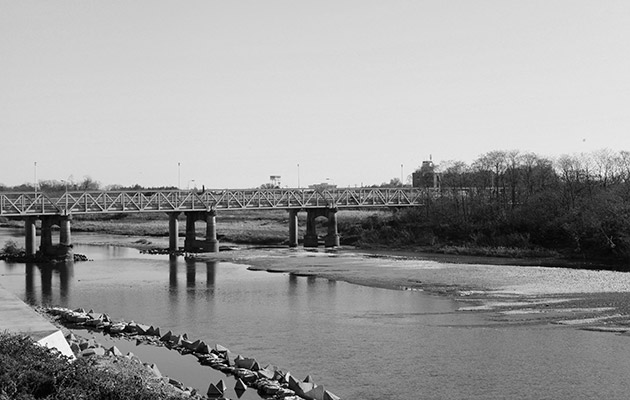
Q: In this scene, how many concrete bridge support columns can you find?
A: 9